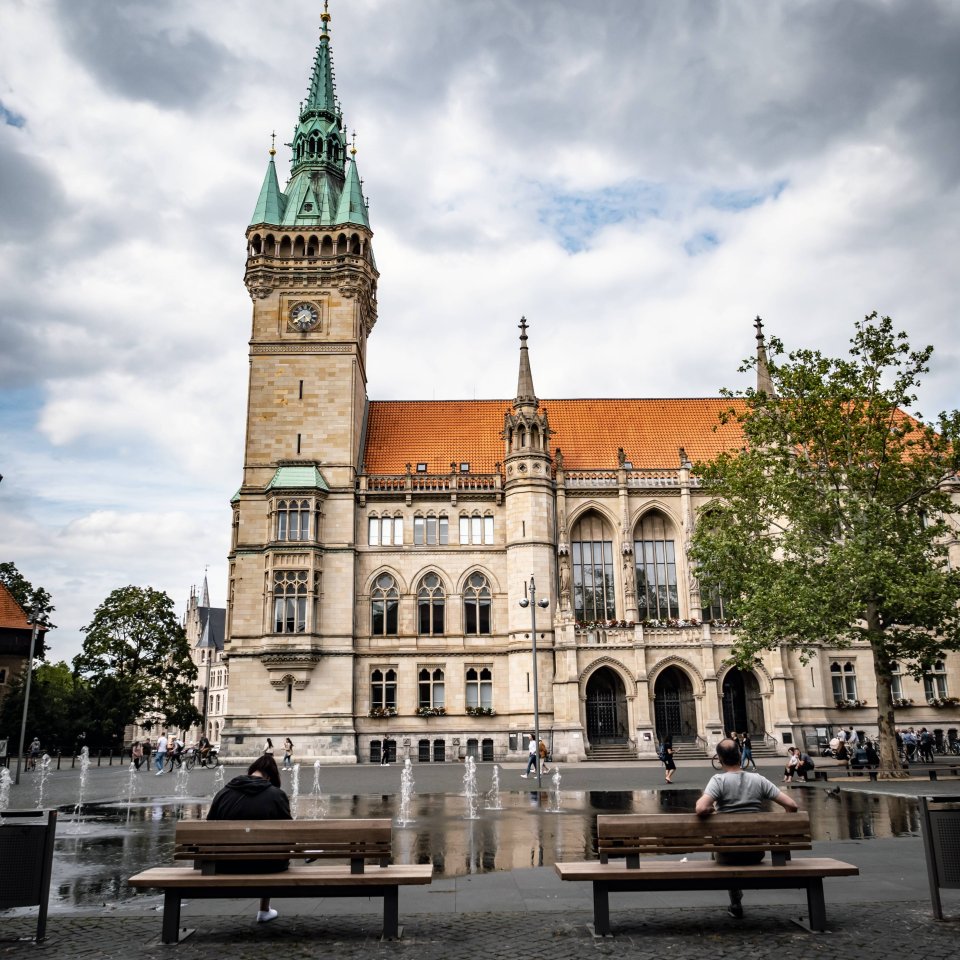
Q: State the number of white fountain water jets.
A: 12